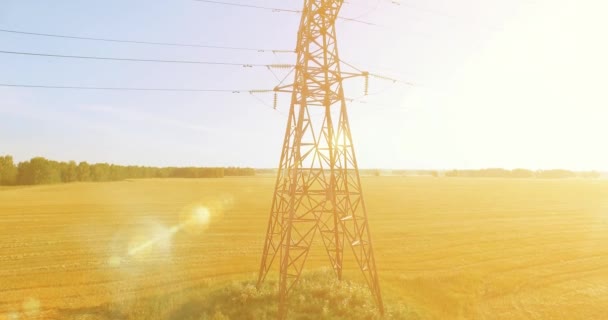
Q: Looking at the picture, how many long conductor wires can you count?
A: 4